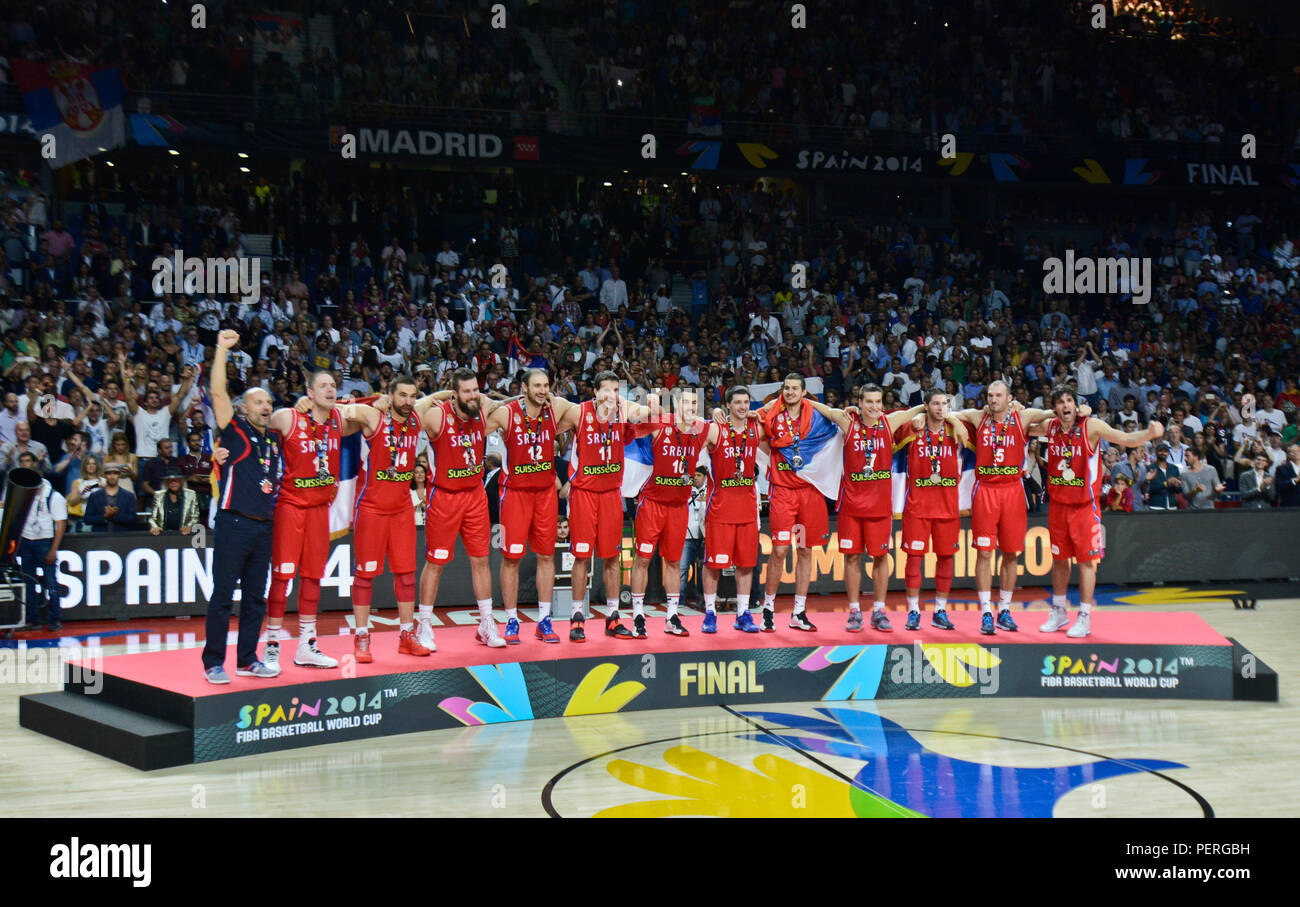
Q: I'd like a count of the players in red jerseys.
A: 12